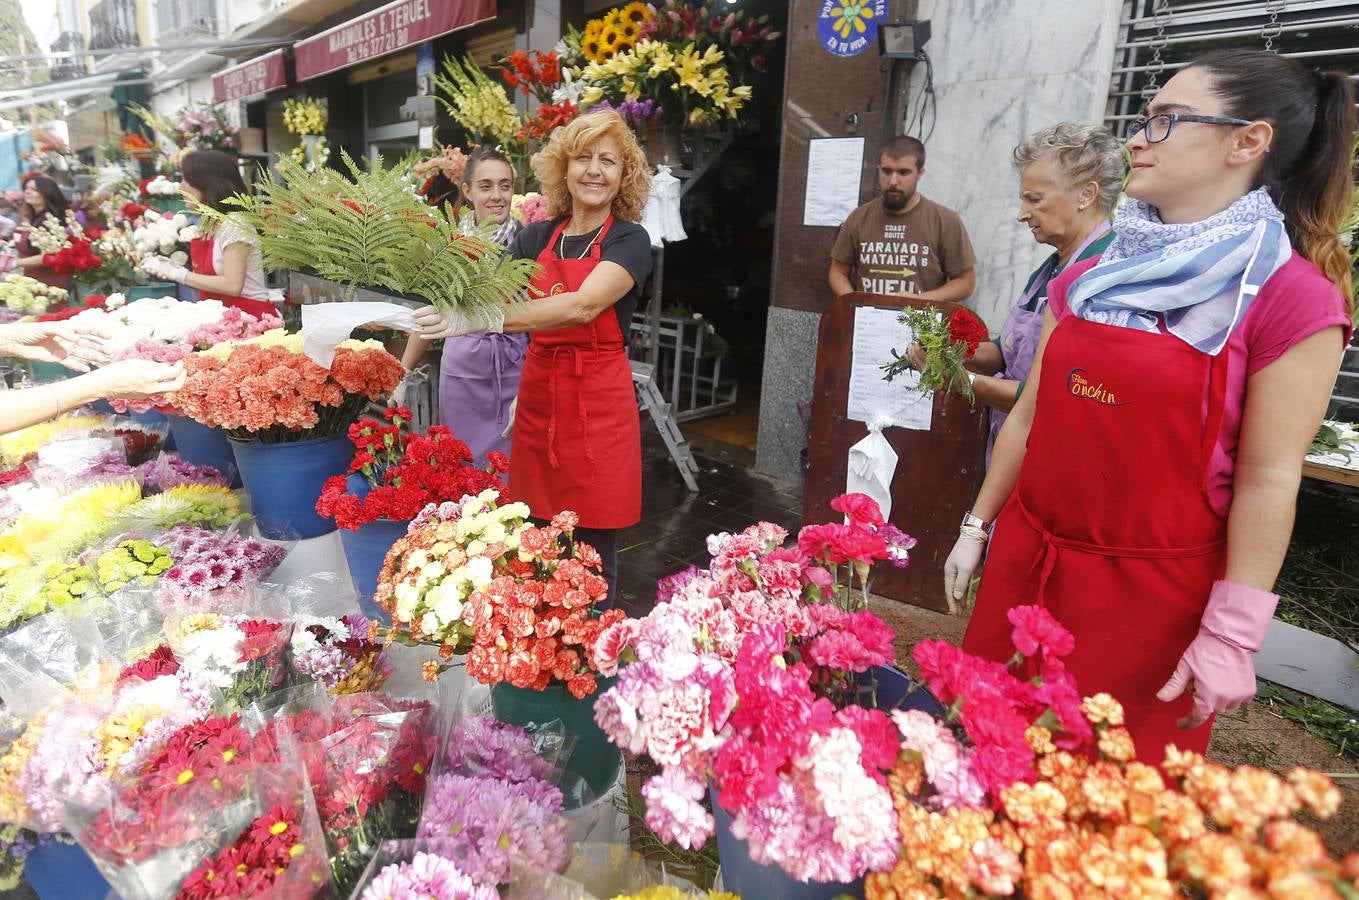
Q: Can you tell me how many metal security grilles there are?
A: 1